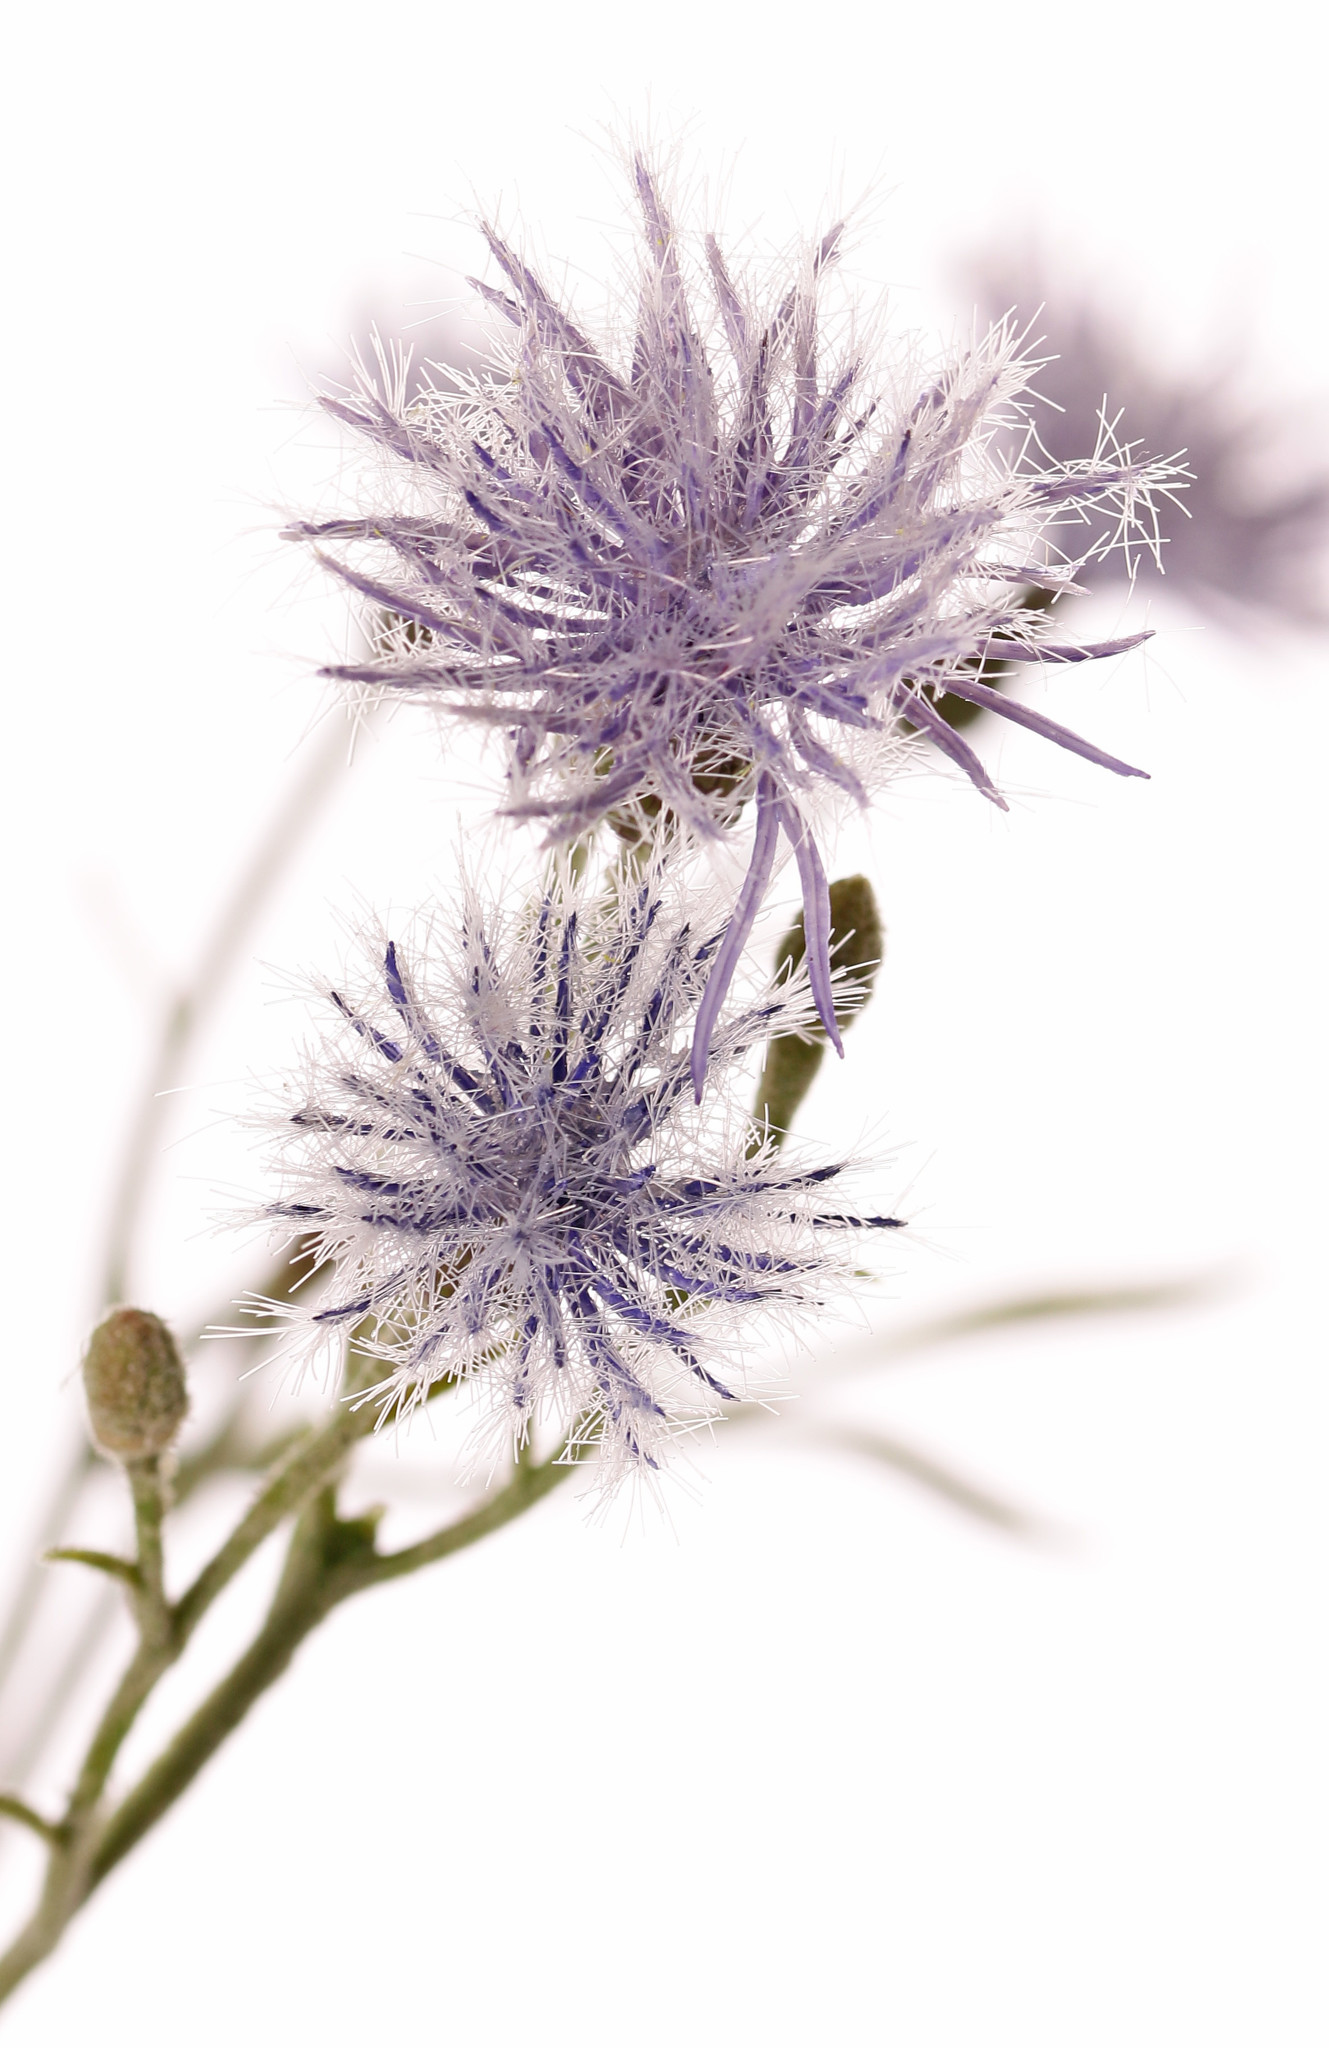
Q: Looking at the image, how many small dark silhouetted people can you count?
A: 0